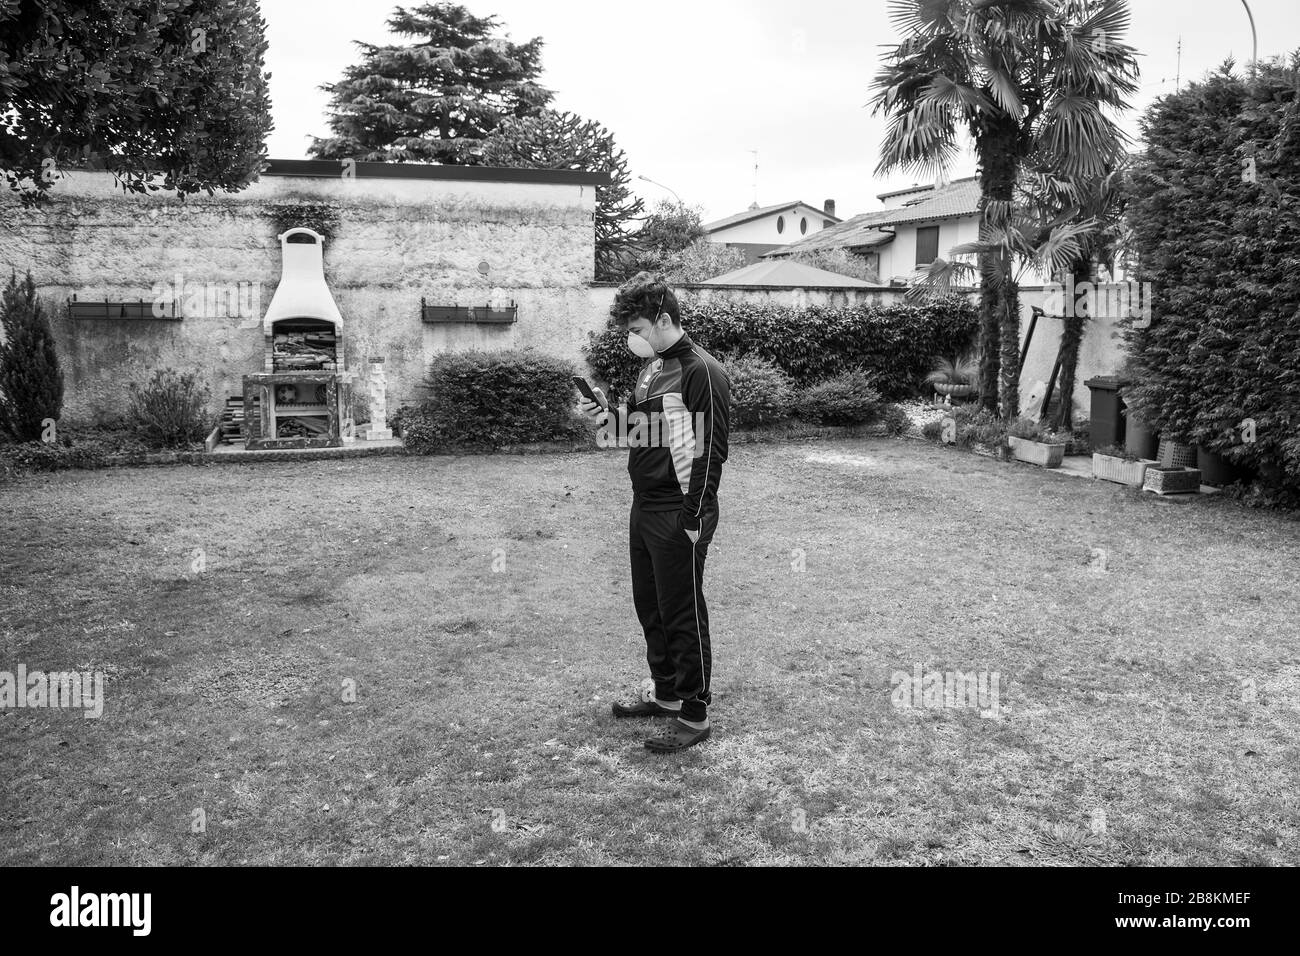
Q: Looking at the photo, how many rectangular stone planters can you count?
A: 3